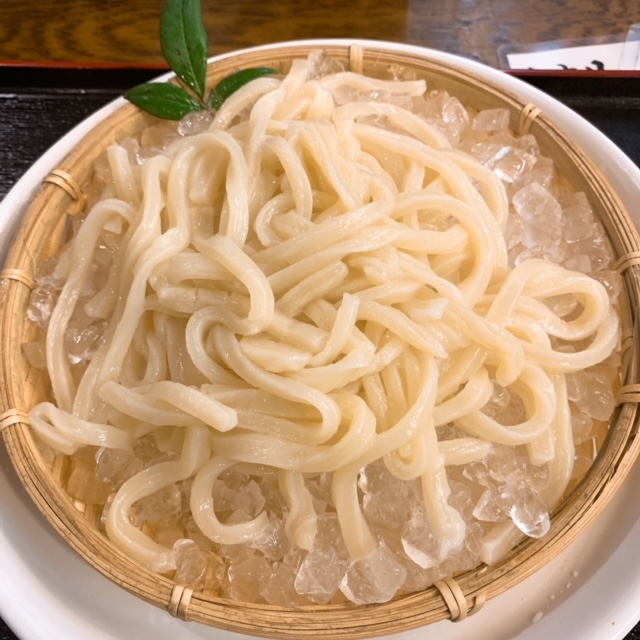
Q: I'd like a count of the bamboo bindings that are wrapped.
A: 9